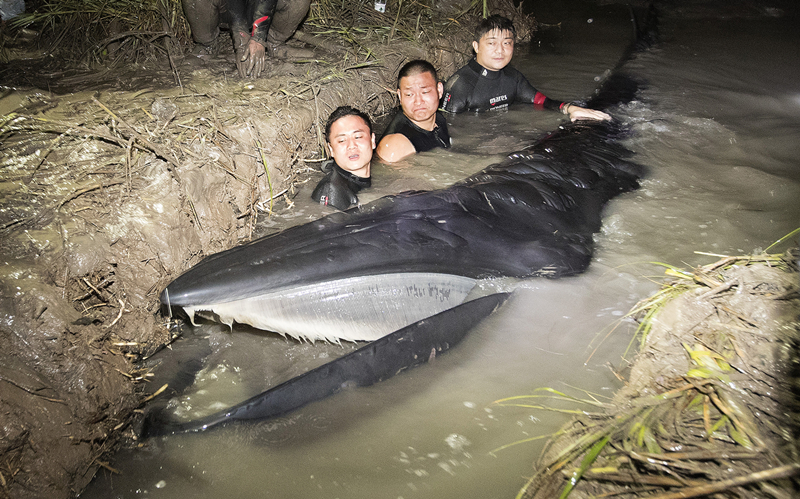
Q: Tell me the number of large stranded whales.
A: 1